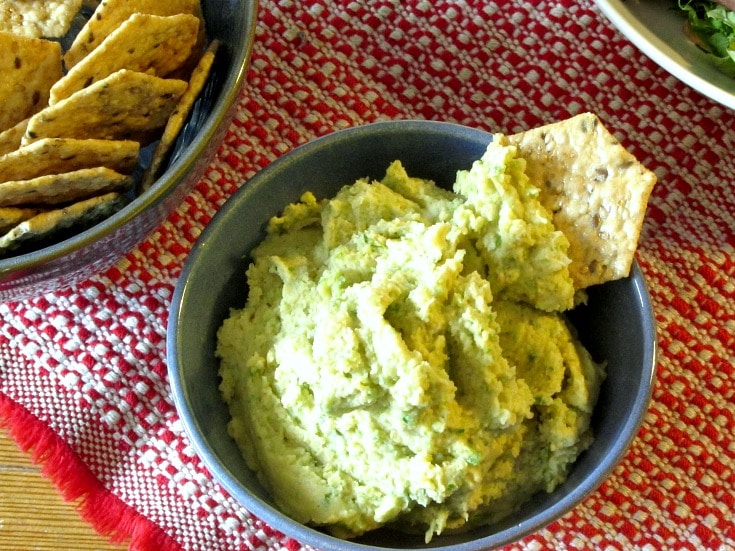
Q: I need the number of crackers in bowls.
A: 12